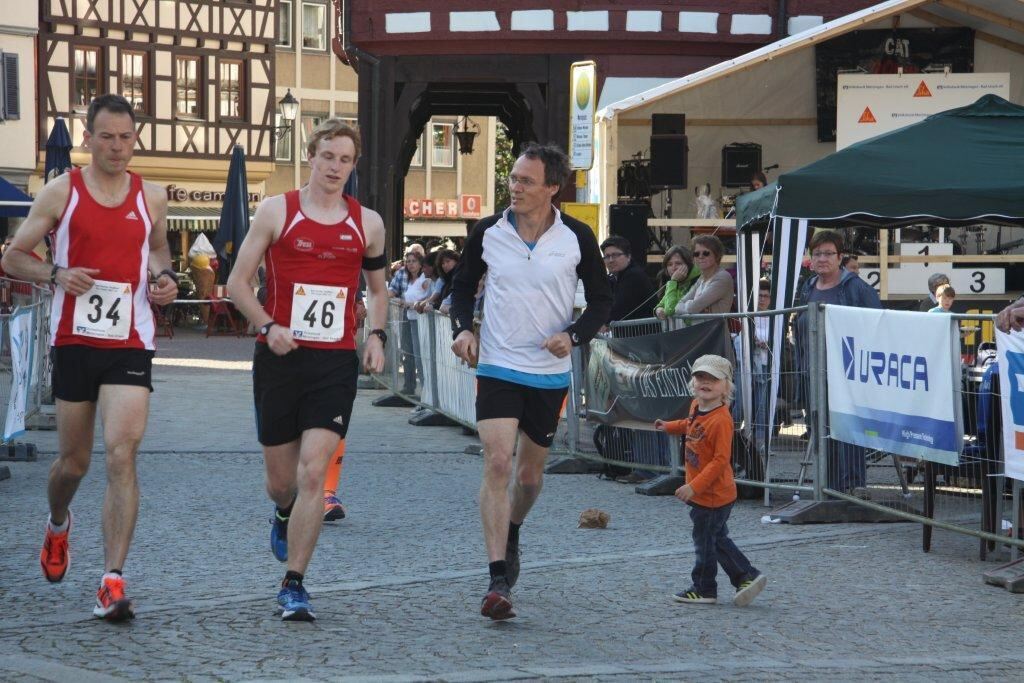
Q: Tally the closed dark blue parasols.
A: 3